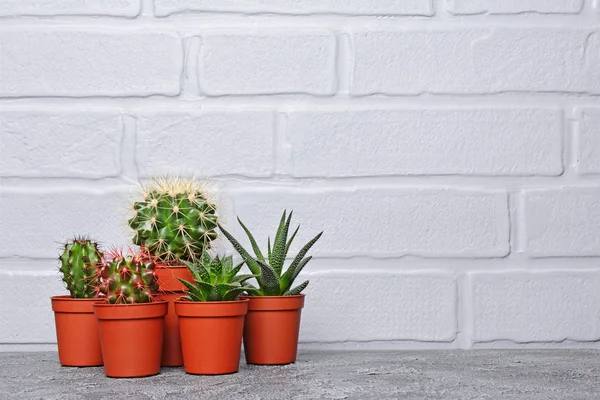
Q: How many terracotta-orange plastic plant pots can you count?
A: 5